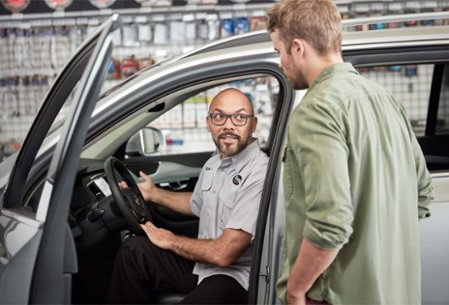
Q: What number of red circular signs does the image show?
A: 3